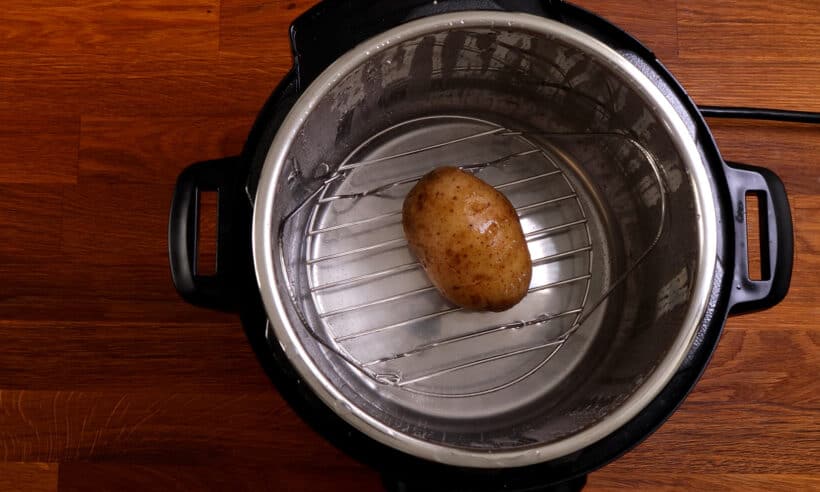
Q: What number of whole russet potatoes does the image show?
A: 1